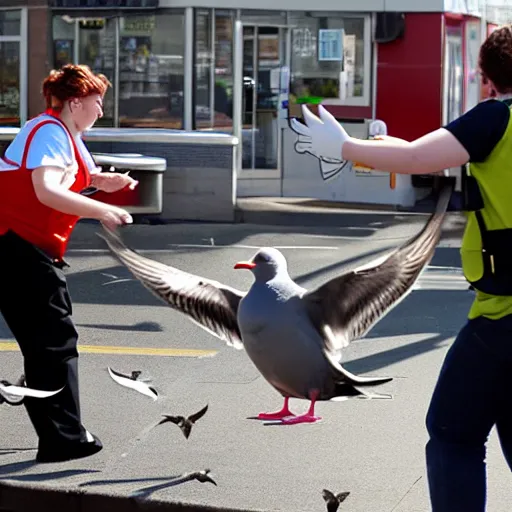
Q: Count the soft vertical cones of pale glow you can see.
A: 0